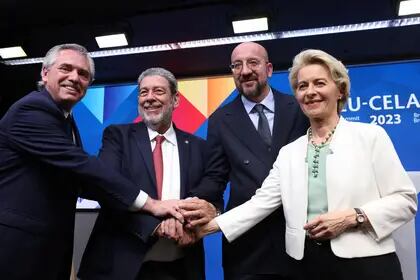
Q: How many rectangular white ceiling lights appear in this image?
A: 4